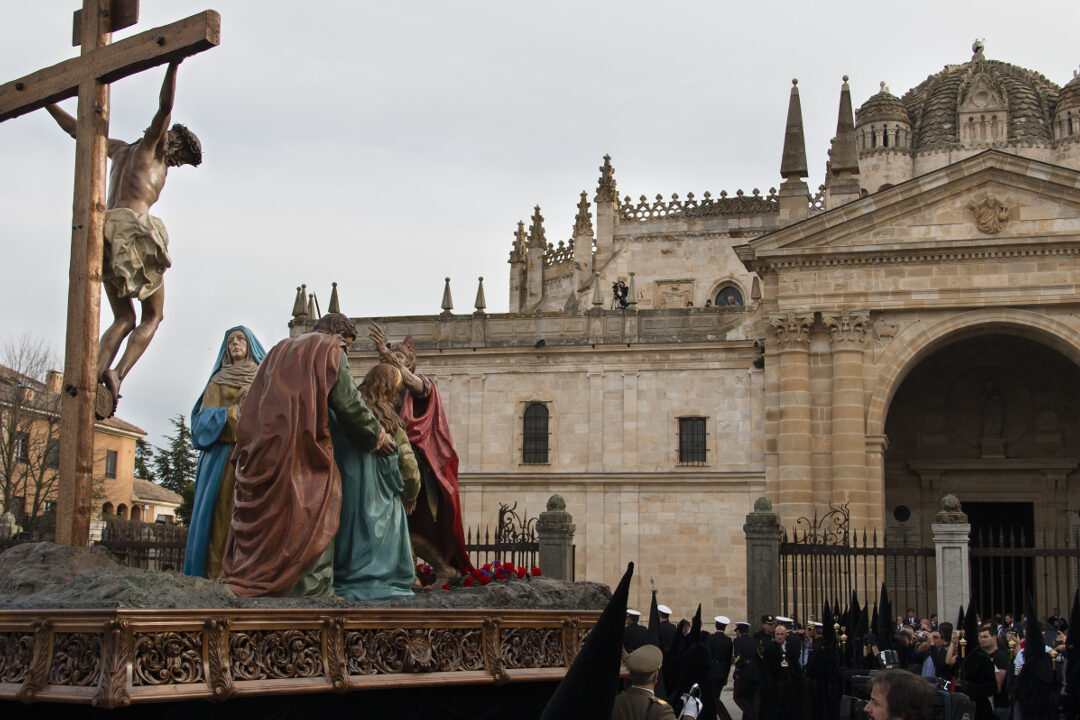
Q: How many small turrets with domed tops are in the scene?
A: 2